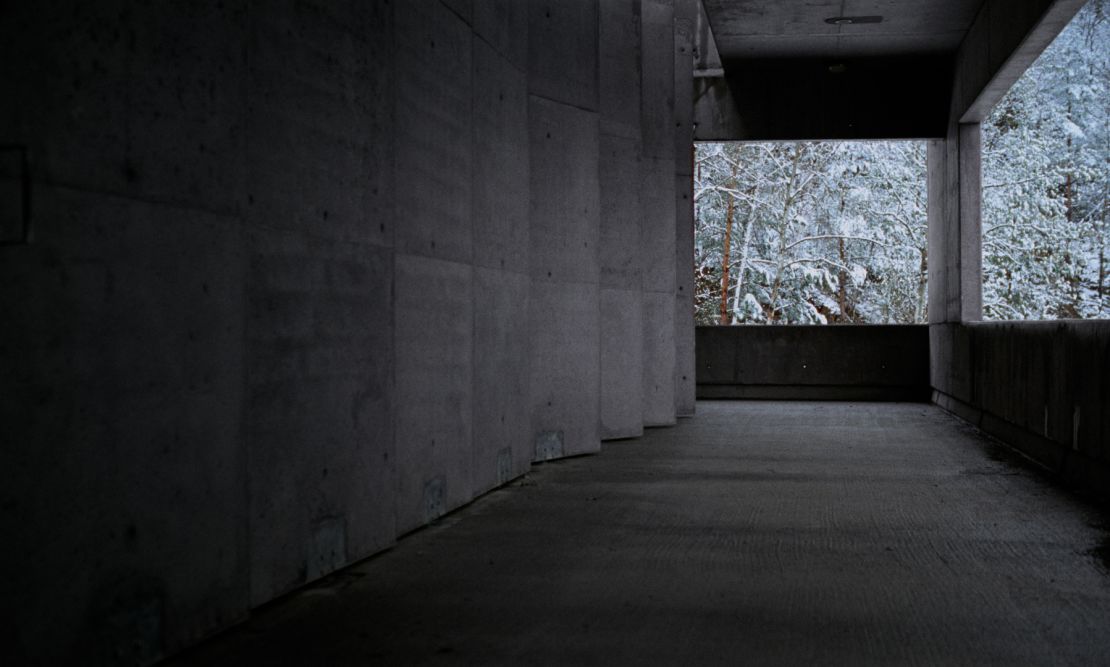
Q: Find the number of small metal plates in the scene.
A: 5